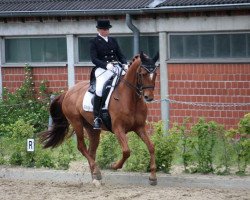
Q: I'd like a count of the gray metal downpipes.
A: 1